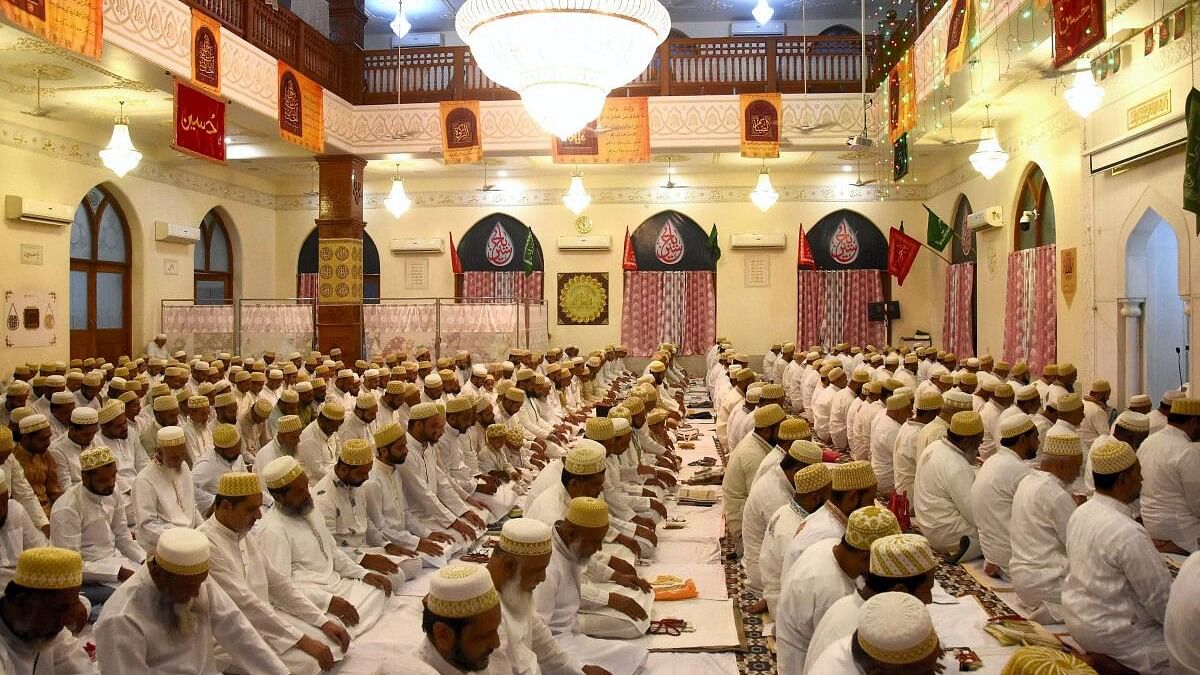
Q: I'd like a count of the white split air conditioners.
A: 8